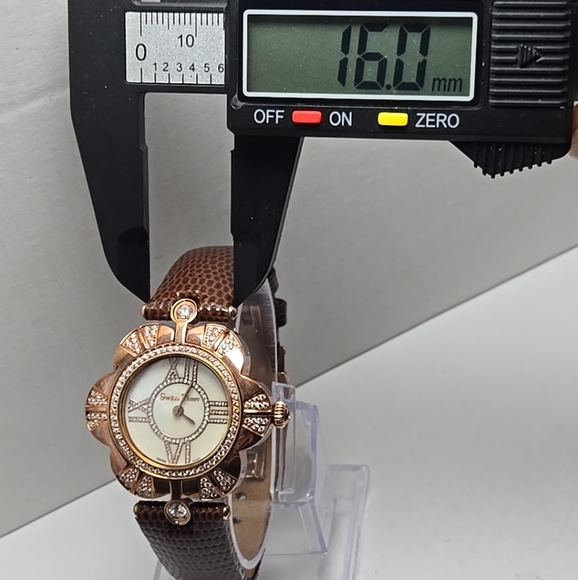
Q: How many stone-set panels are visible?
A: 12